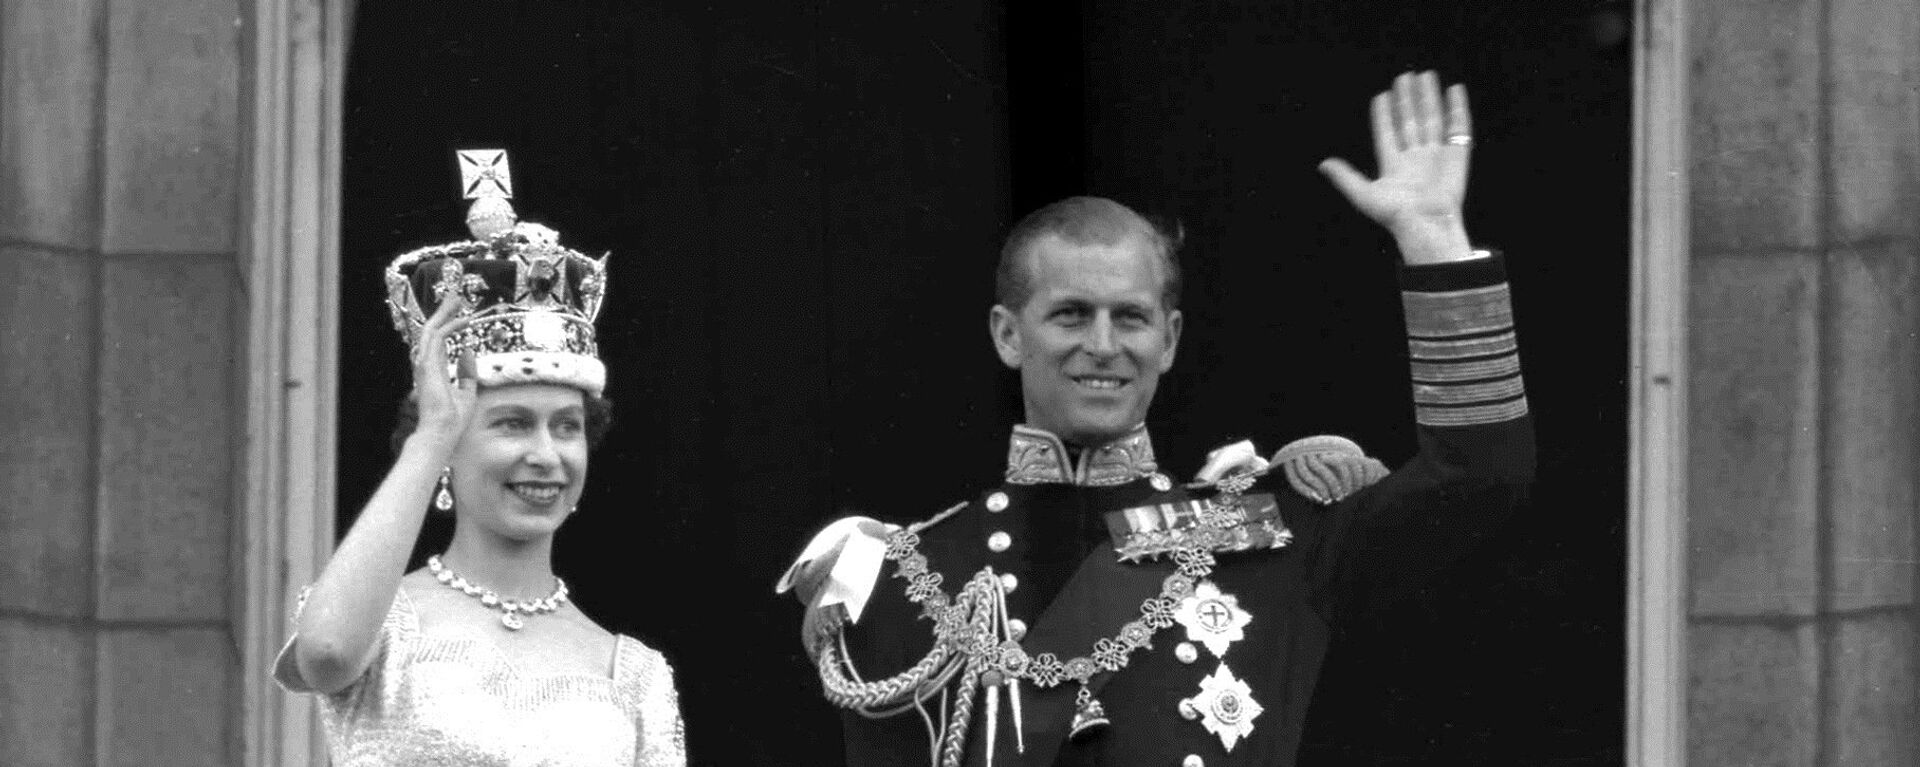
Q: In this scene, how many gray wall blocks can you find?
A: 12